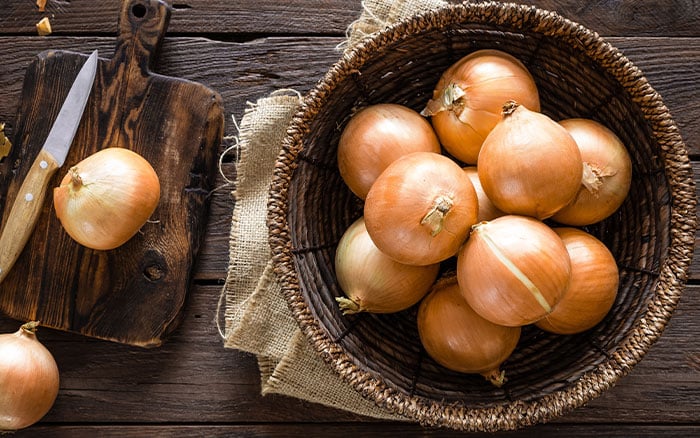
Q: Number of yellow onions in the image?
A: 12